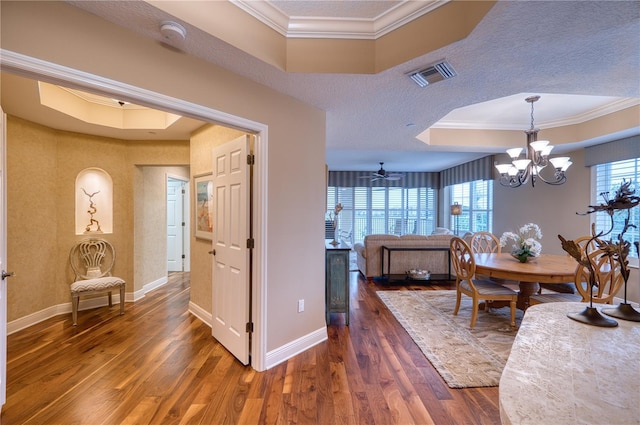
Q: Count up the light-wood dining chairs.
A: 4